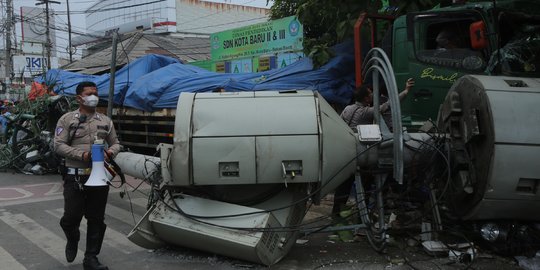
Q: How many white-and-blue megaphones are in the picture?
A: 1